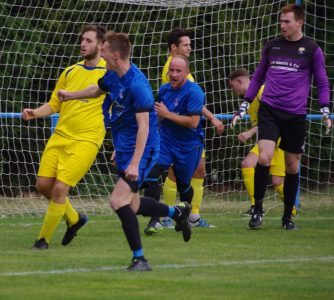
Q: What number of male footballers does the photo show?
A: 6